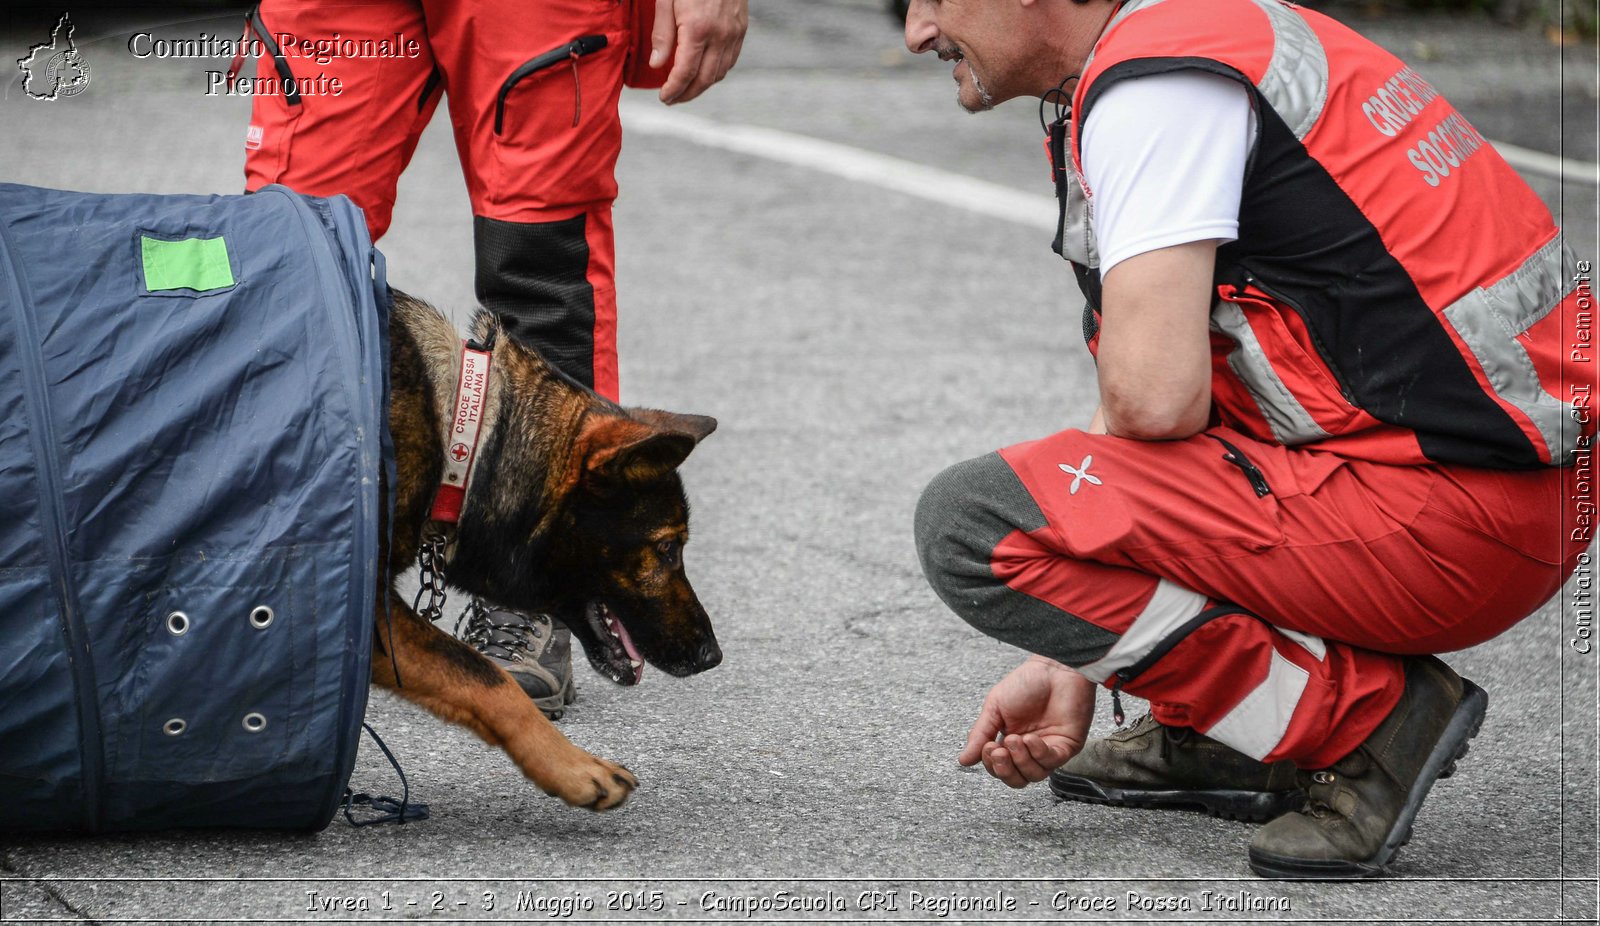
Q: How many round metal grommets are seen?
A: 4